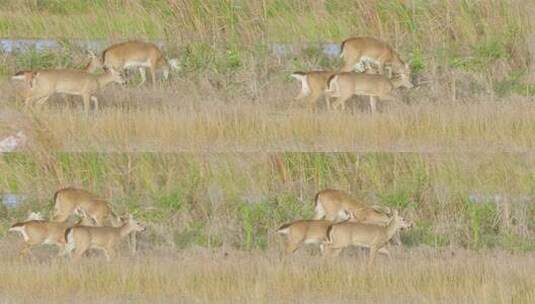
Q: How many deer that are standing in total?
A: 12